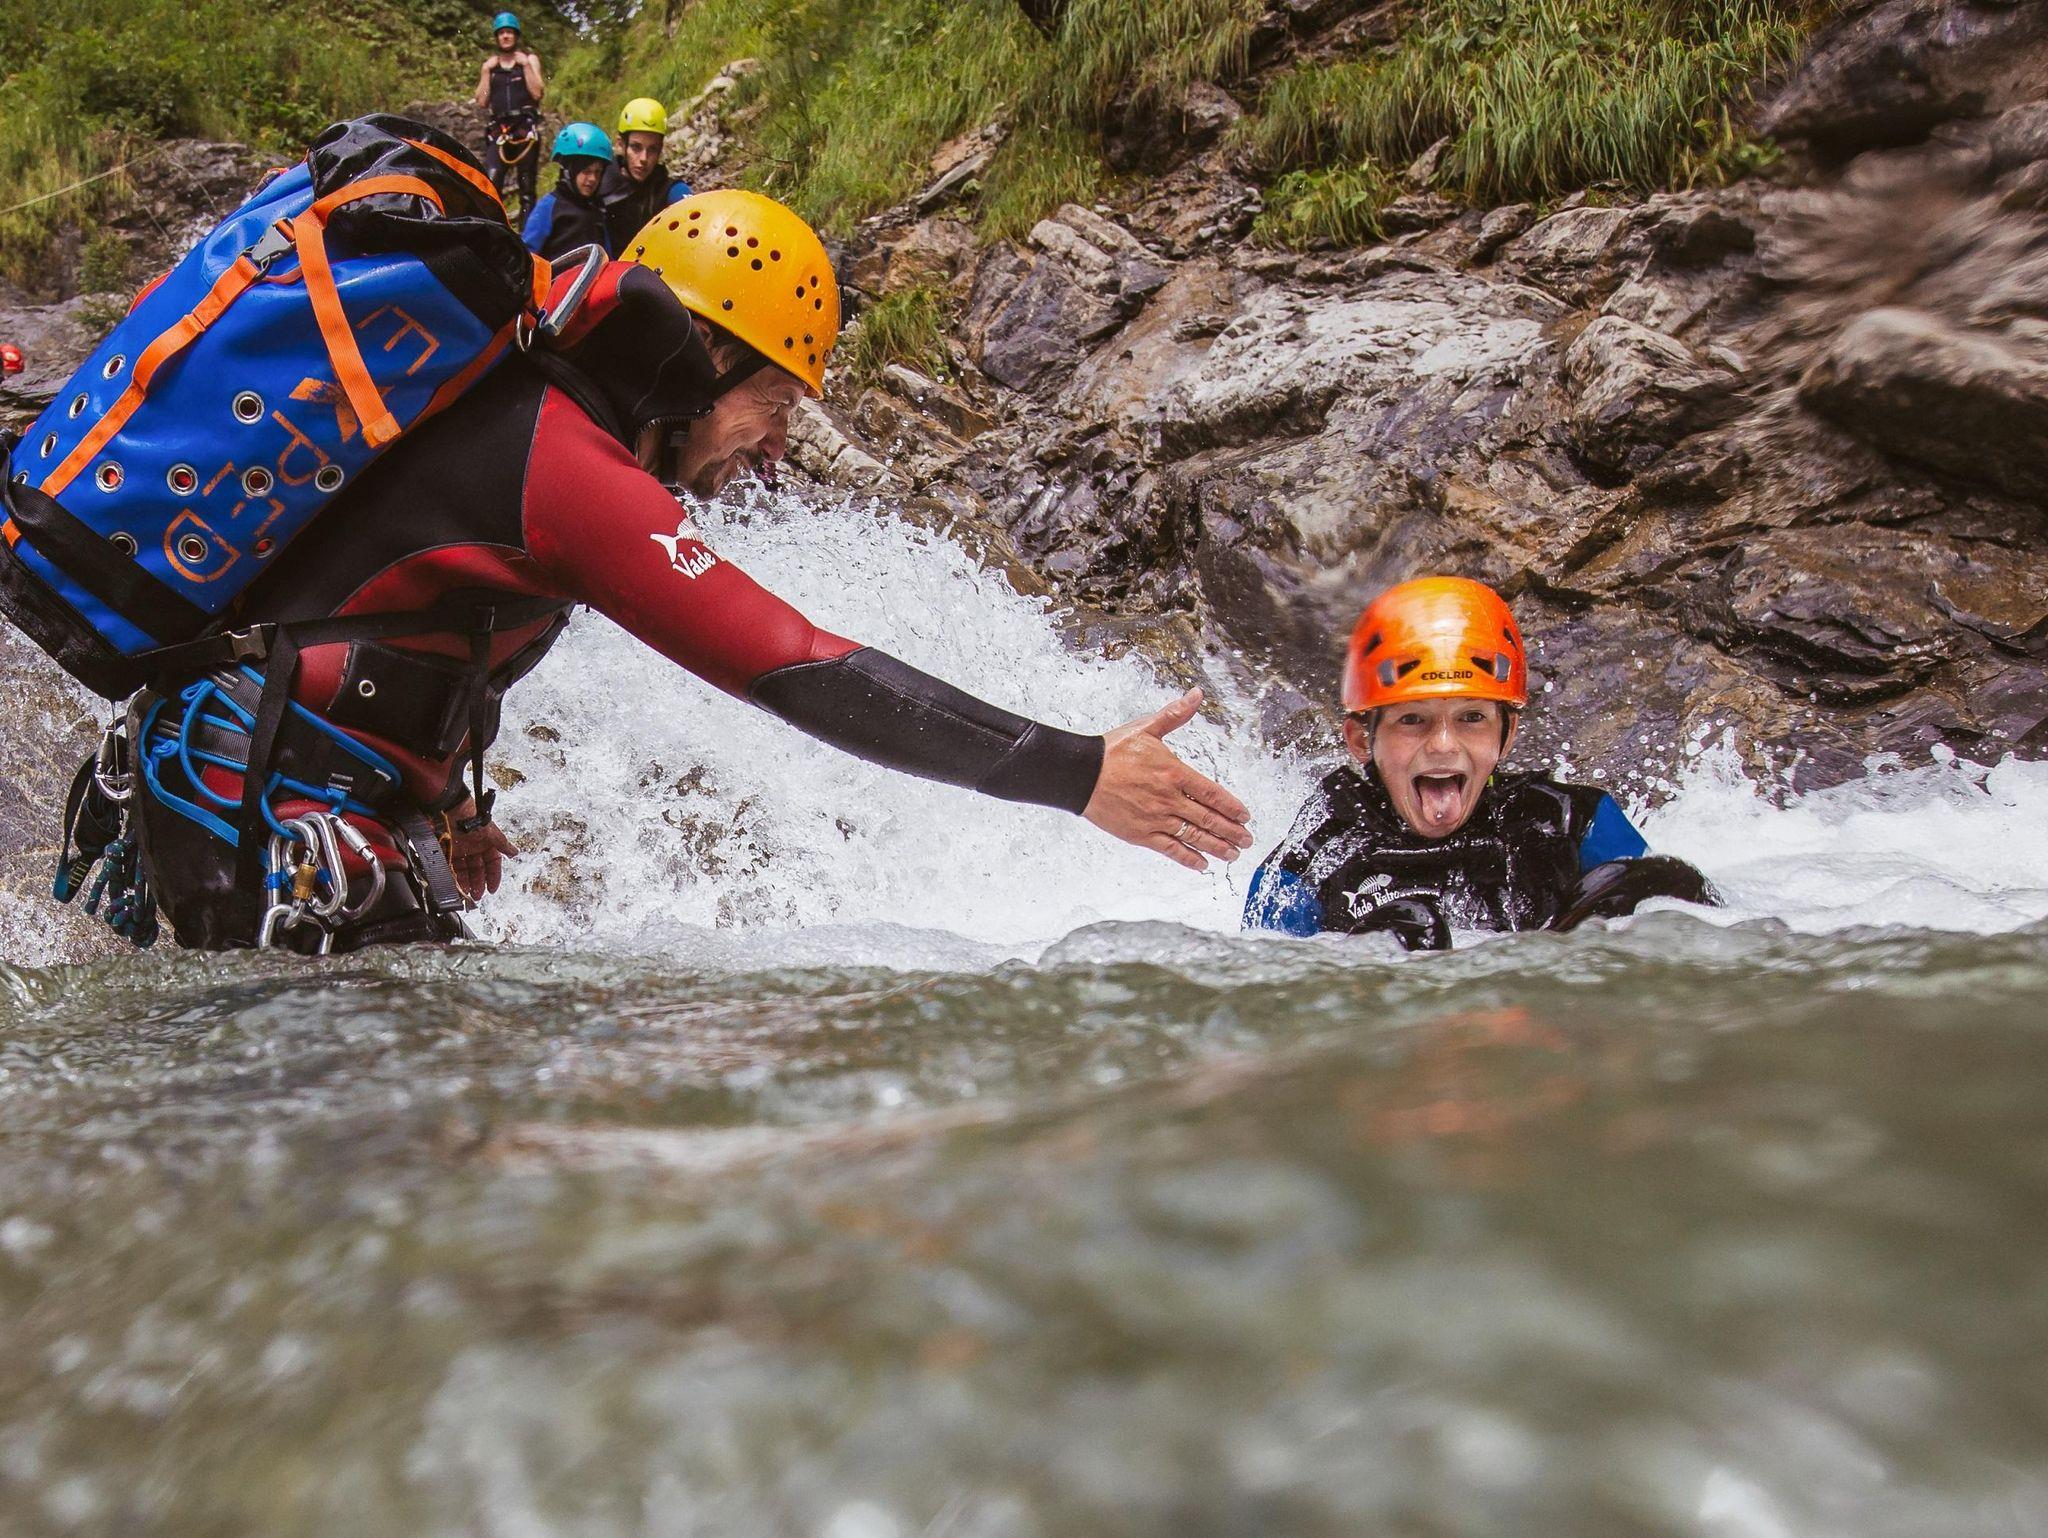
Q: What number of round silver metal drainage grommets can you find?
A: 12